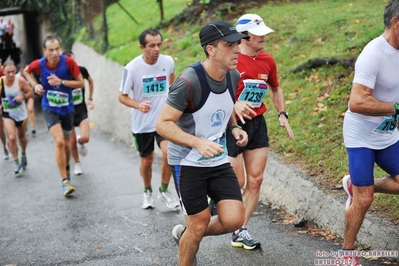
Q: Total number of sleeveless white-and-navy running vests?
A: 1